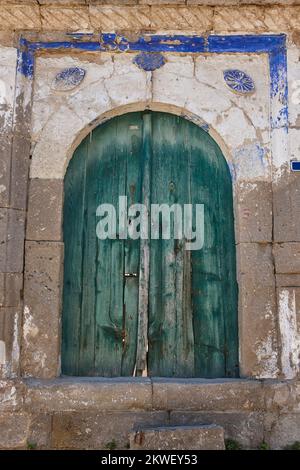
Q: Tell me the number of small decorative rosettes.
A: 3